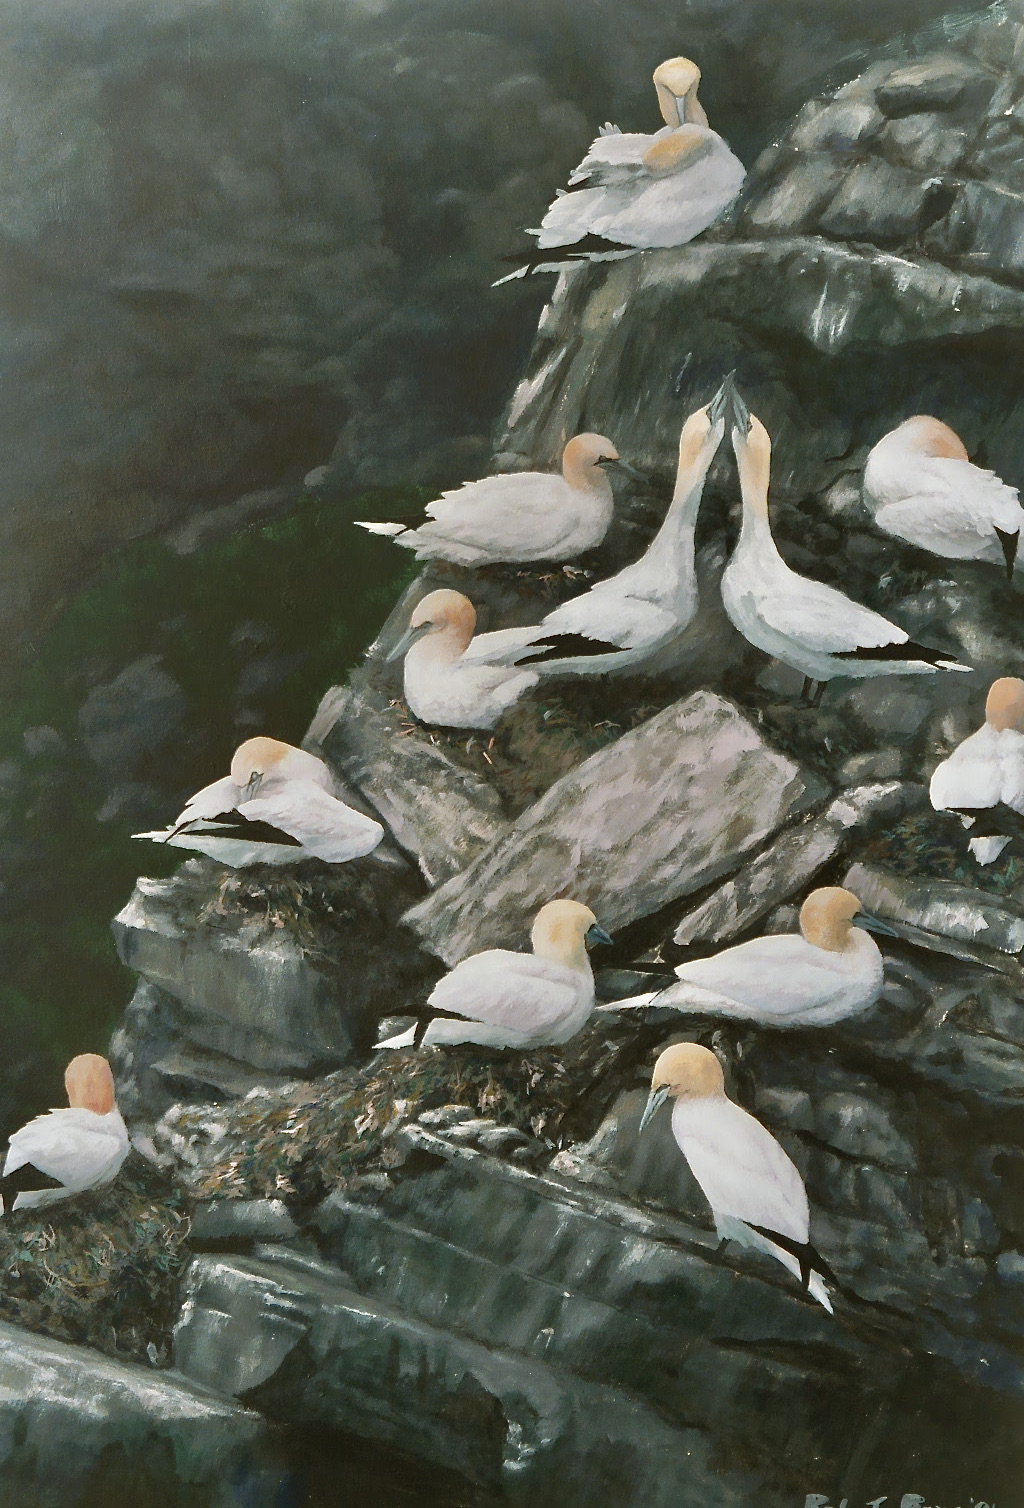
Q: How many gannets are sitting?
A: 9